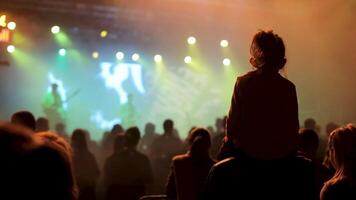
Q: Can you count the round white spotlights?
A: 11